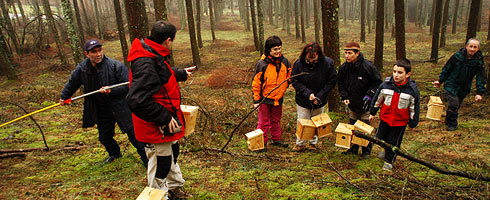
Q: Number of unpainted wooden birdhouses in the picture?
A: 8